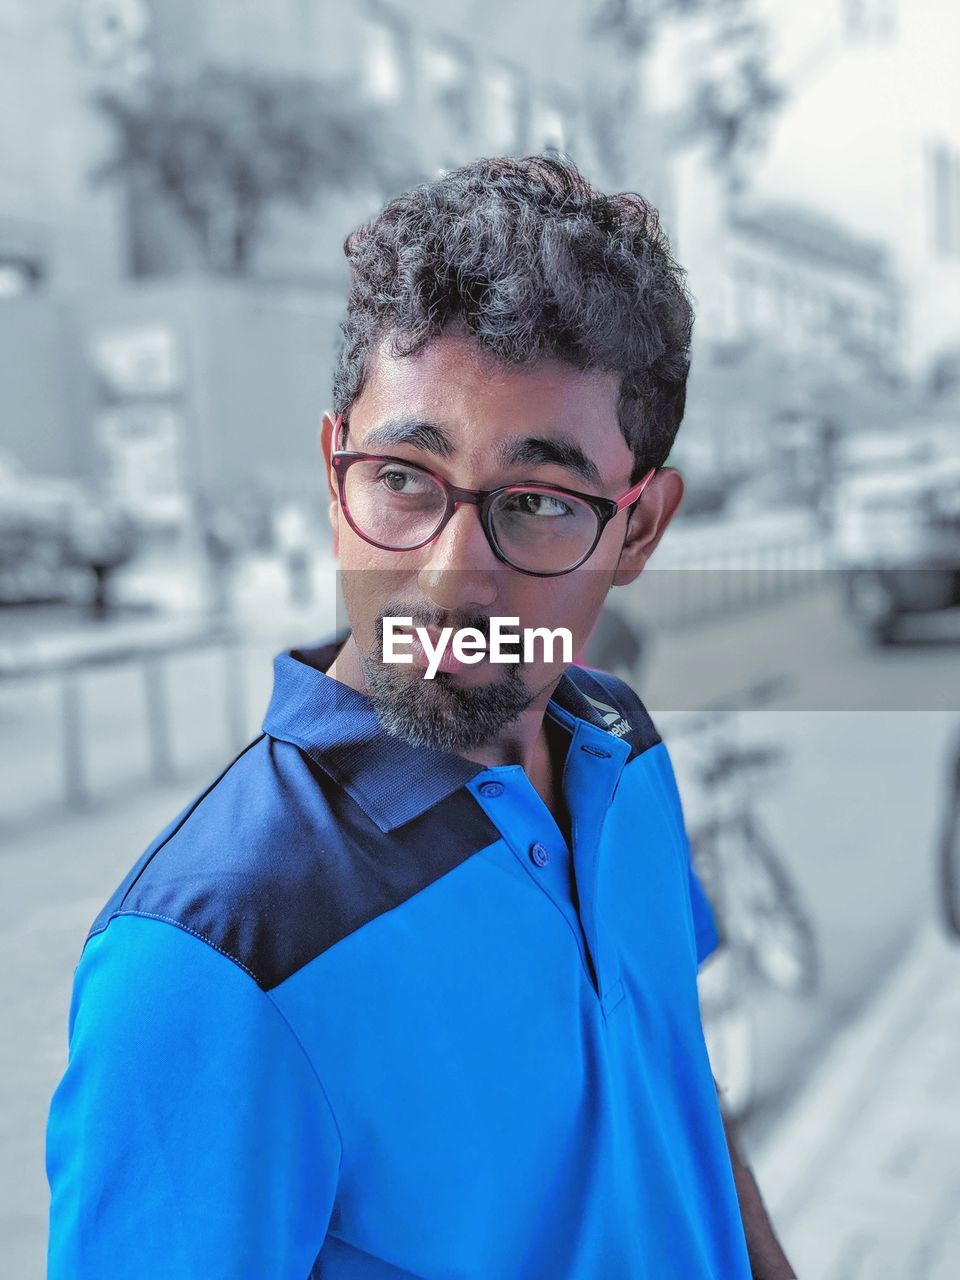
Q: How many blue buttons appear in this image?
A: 2